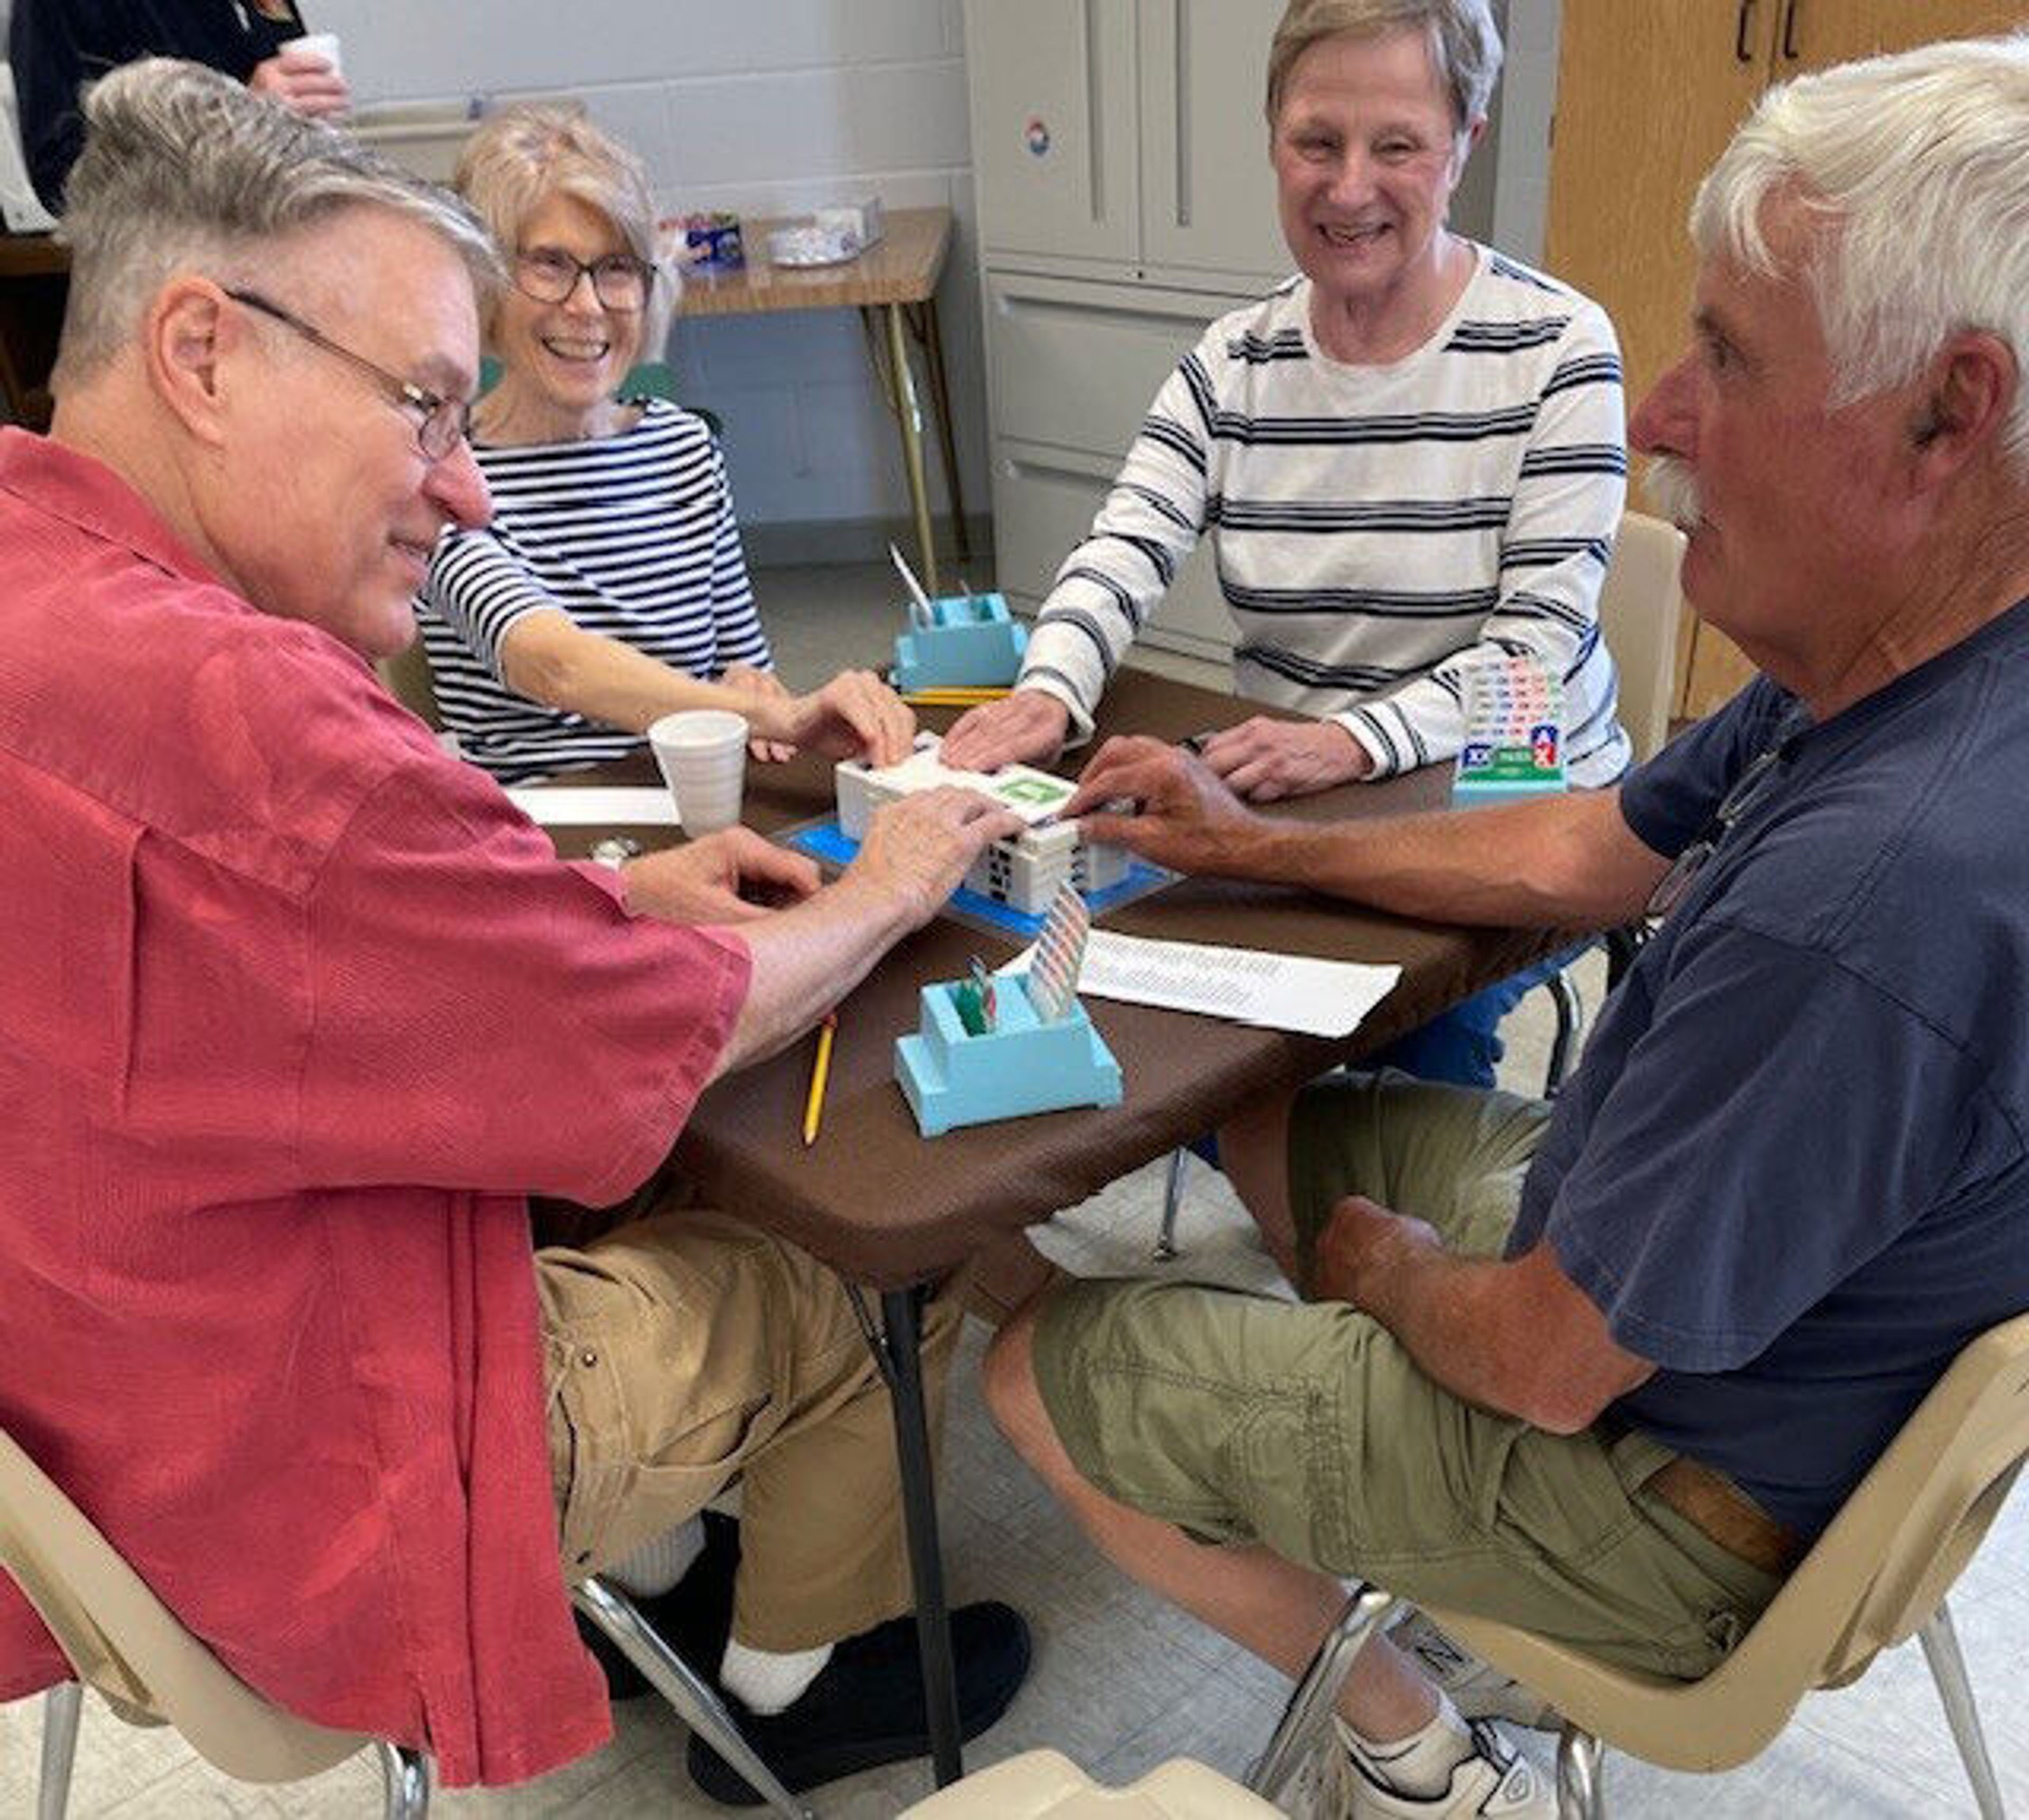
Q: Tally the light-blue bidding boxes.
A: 3